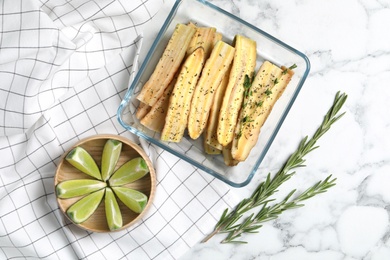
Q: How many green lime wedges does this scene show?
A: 7